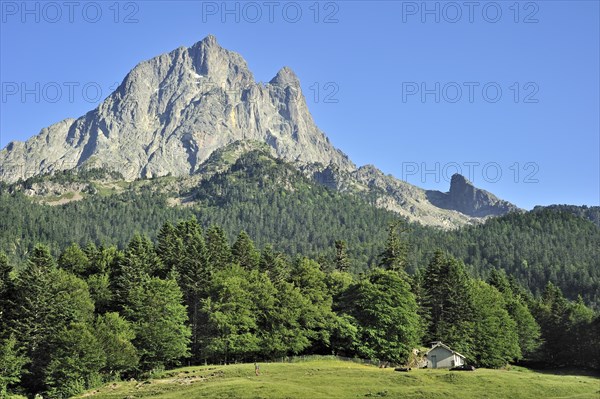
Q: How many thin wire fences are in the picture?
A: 1